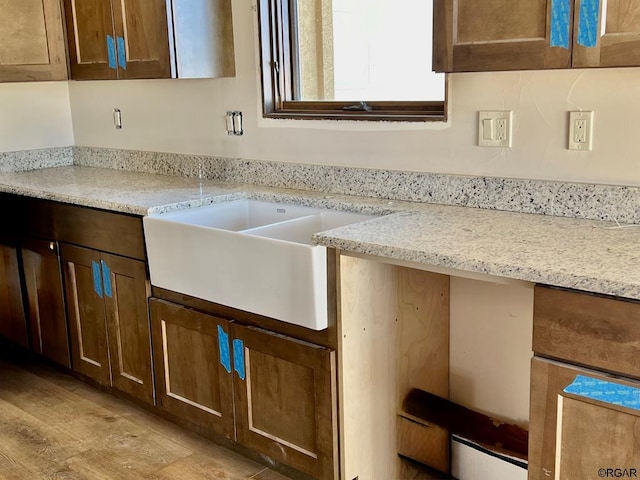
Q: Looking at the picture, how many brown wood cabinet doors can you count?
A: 12